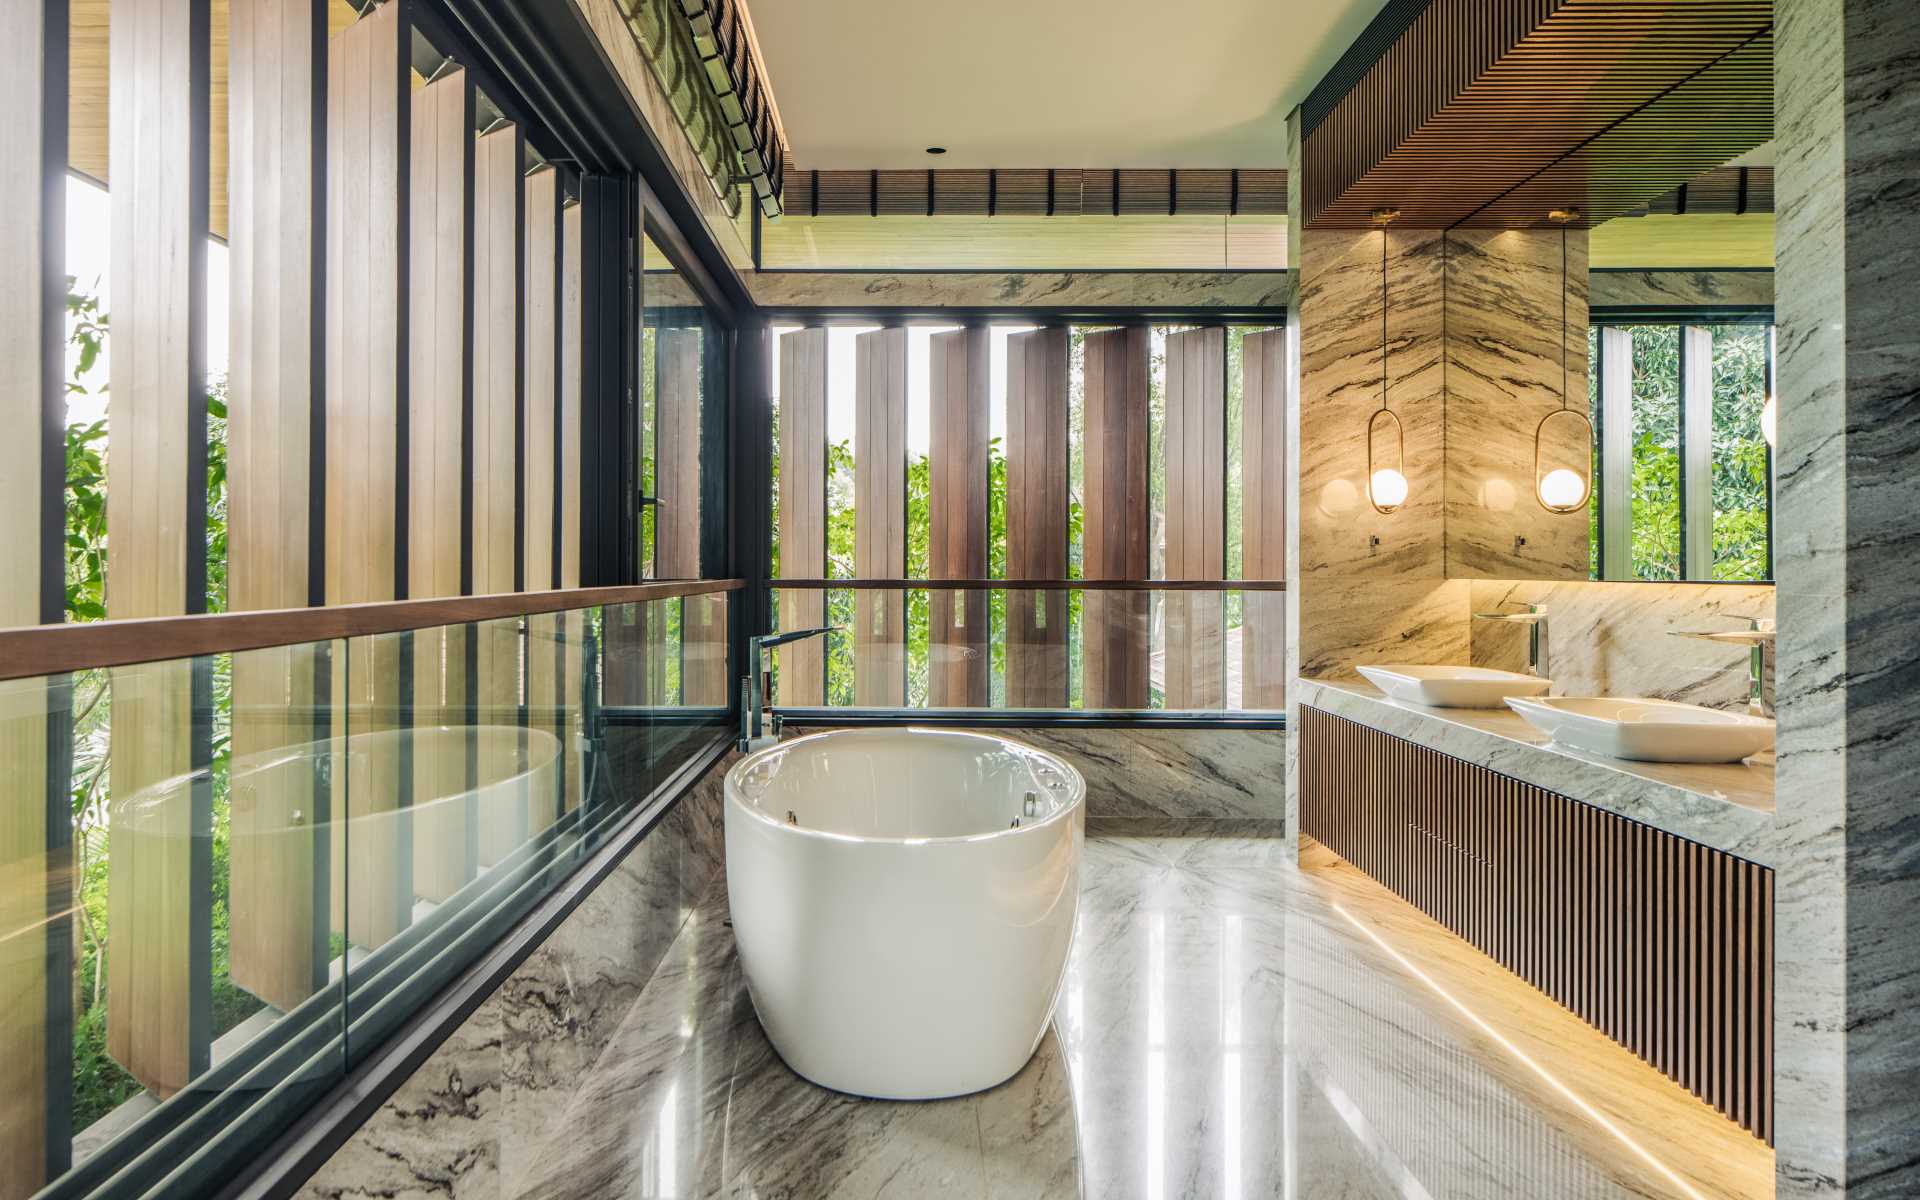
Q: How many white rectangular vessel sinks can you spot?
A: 2